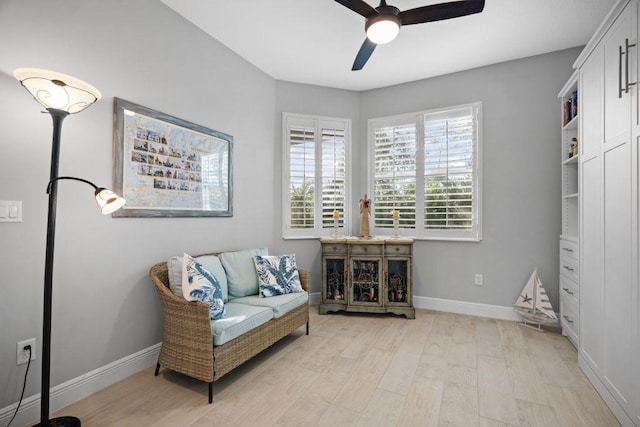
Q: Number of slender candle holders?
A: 2